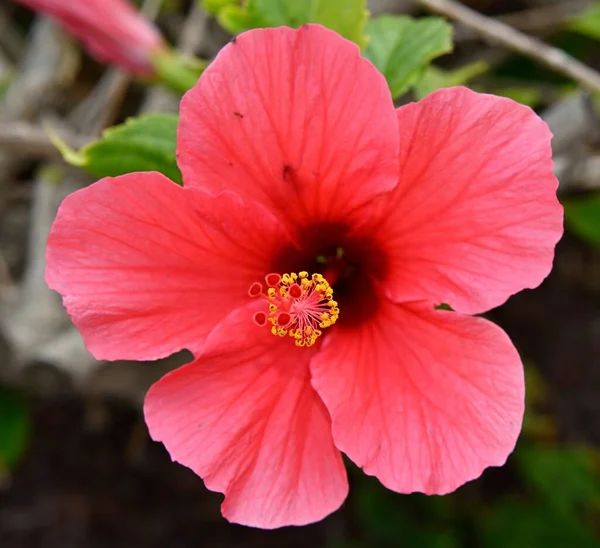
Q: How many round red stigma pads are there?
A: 5